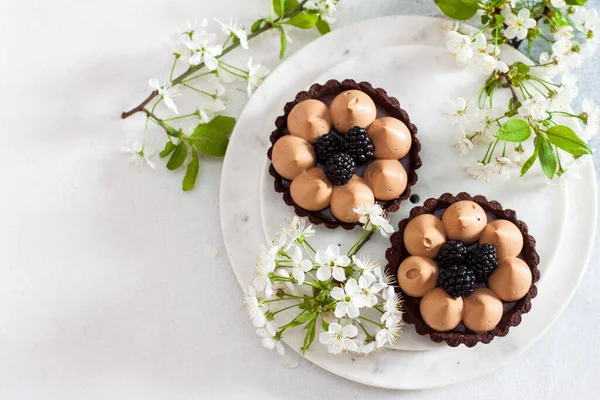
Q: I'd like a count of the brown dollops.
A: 14